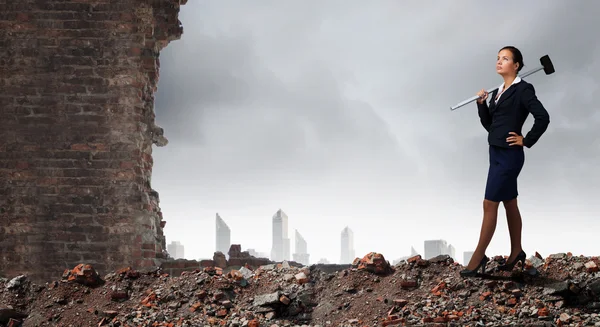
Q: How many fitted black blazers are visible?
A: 1